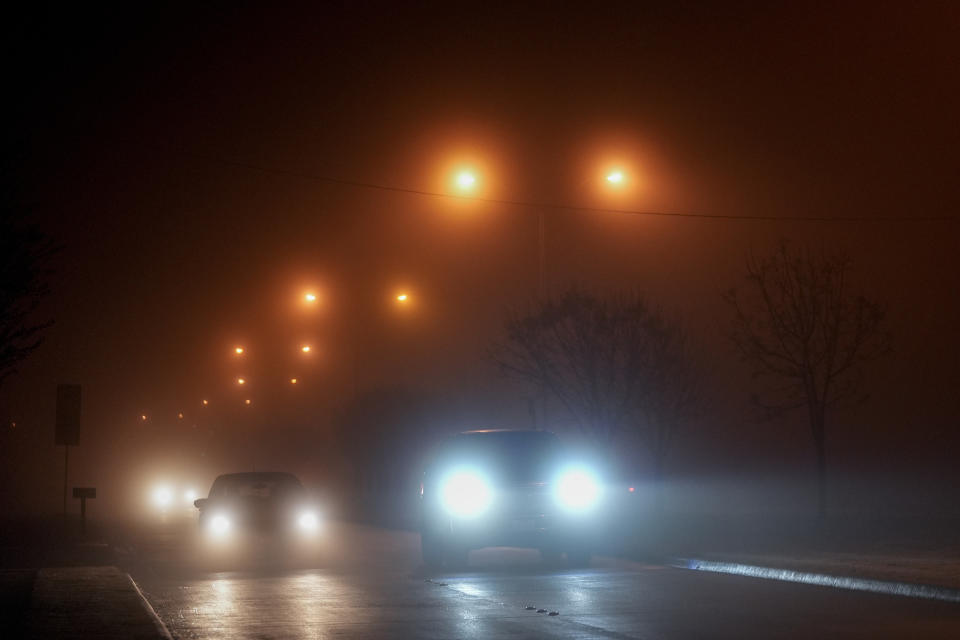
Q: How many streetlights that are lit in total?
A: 13